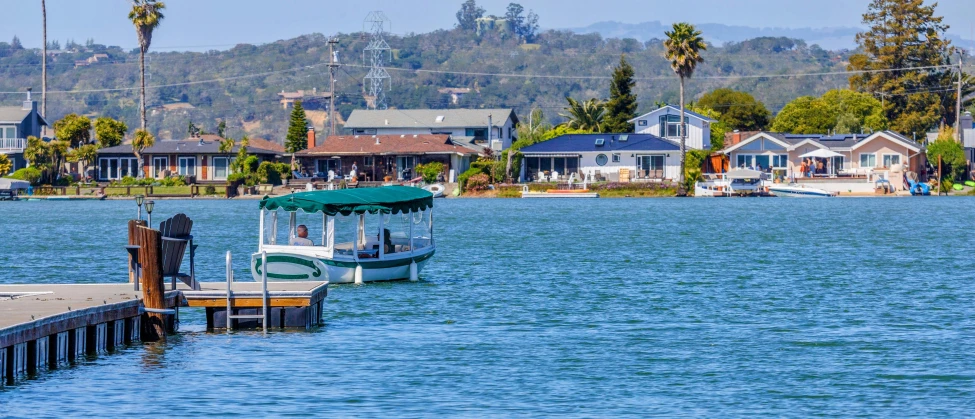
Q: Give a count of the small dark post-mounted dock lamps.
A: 2